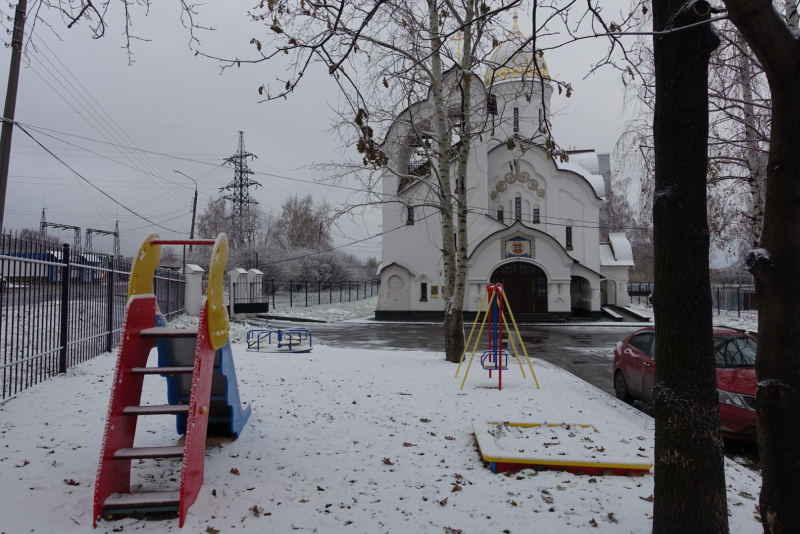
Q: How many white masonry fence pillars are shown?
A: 3